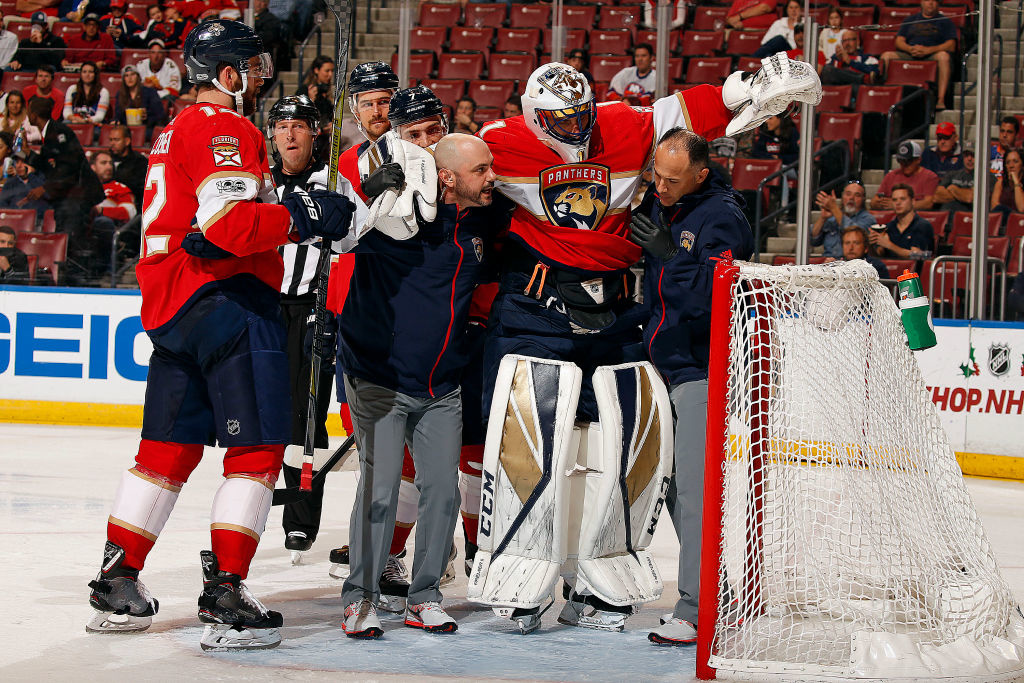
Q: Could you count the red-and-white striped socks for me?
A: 4